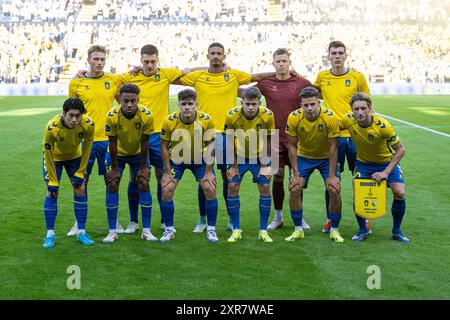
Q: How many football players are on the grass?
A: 11